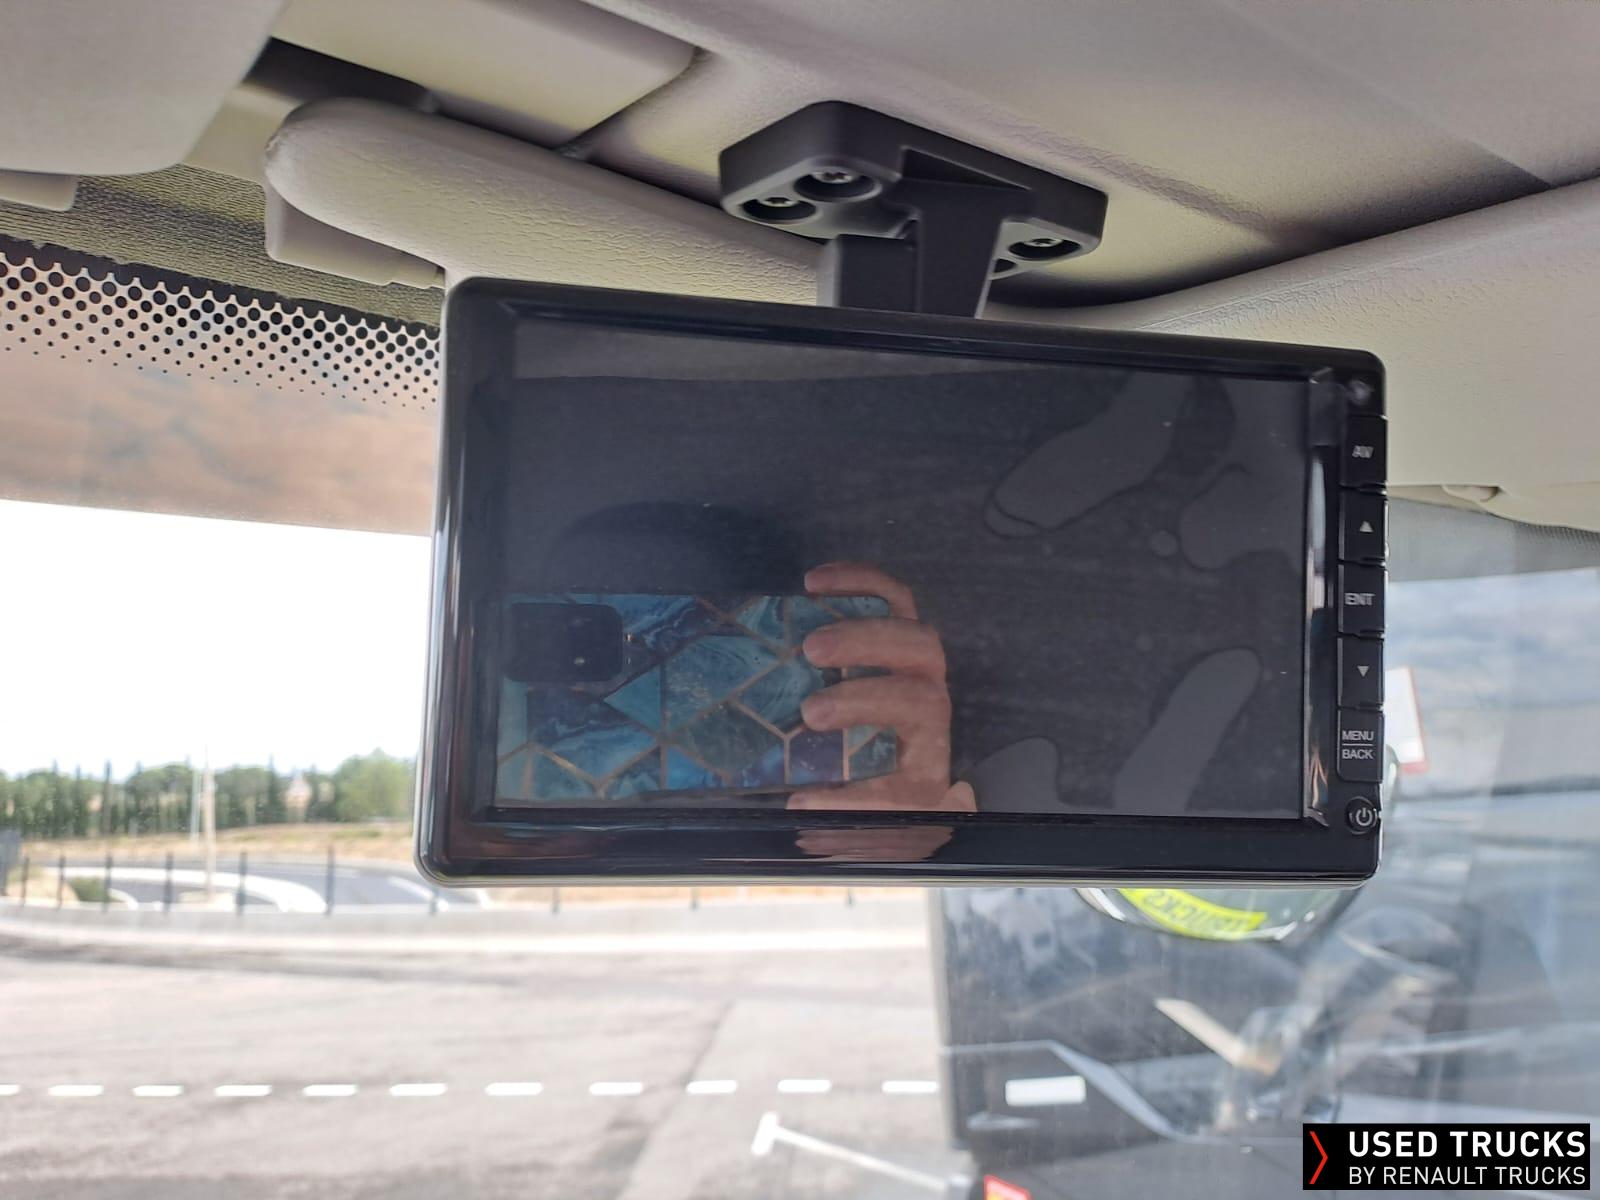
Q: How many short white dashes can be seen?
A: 11